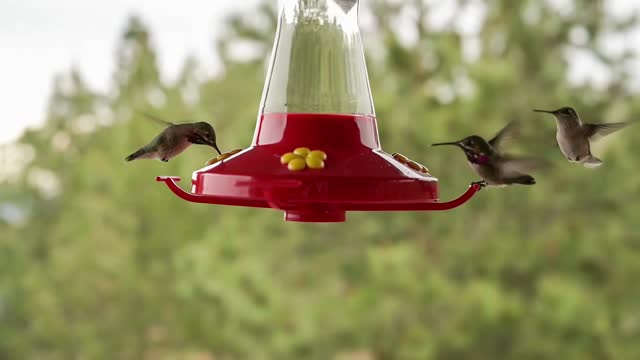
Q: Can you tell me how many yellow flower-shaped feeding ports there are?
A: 3